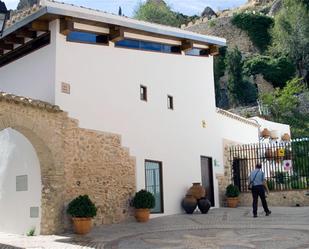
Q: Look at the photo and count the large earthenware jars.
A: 3